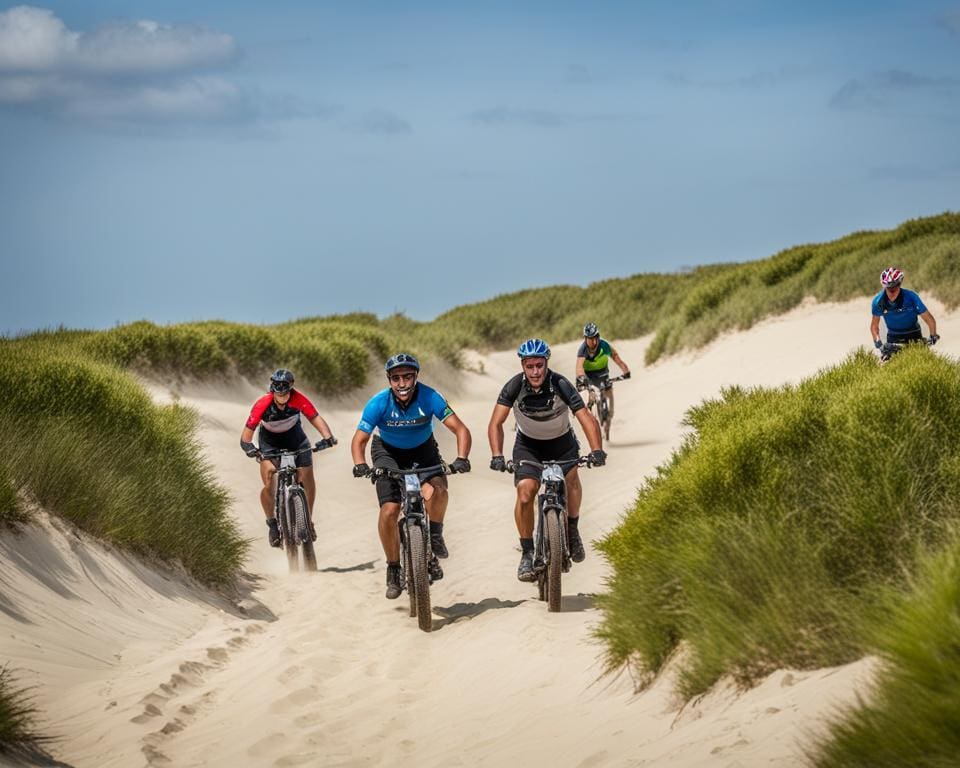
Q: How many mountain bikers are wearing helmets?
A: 5